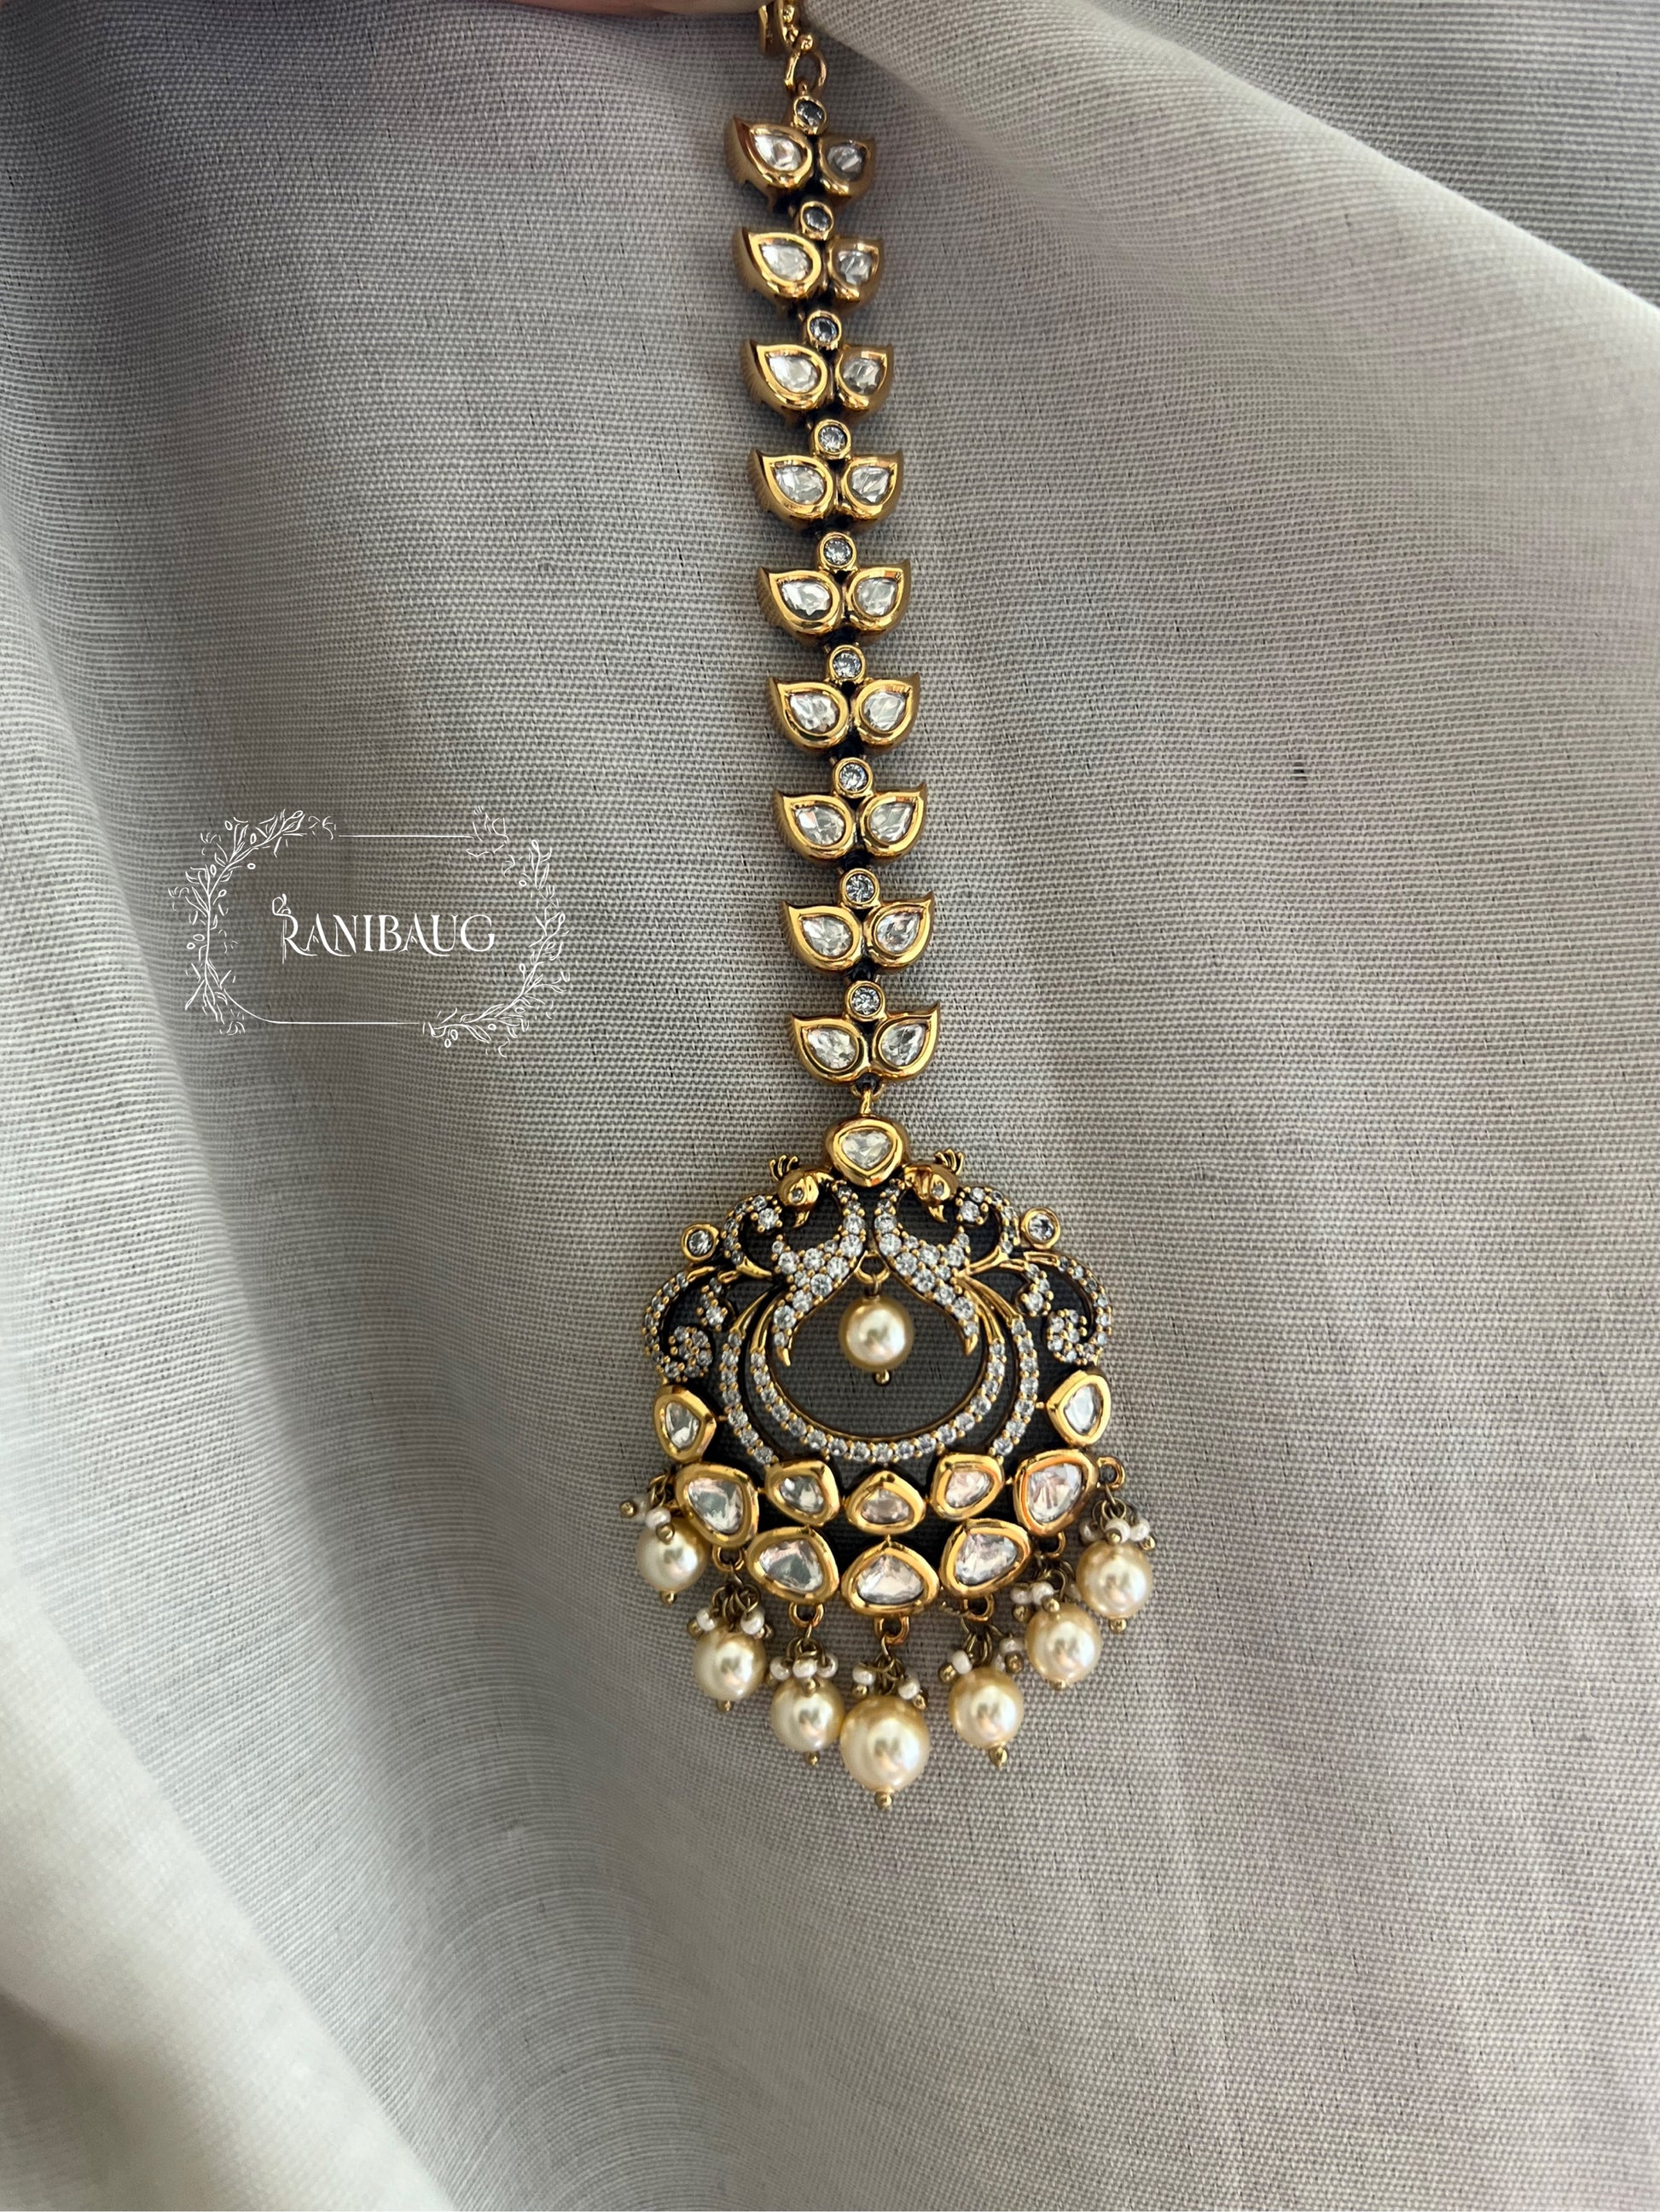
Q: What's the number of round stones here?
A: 11